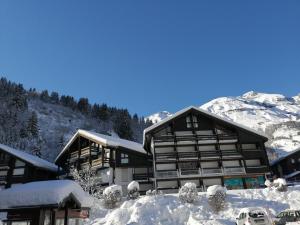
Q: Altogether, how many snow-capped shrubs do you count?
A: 5